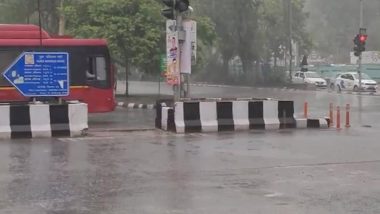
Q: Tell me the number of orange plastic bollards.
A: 4